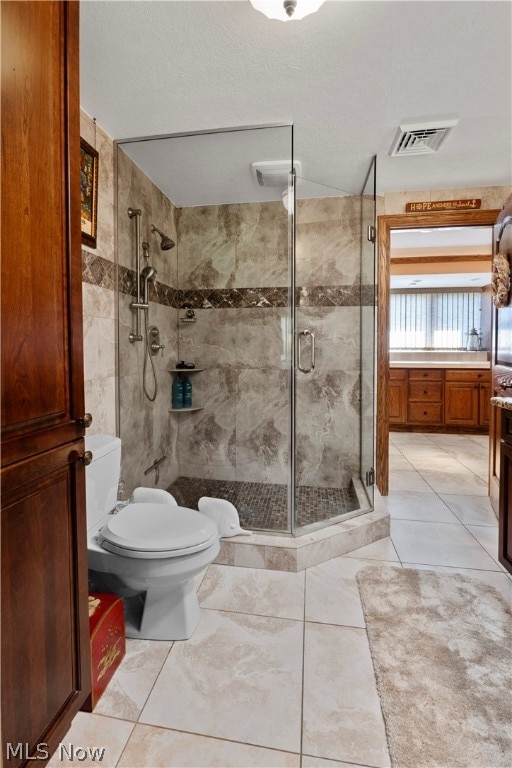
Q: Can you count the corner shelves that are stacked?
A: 2